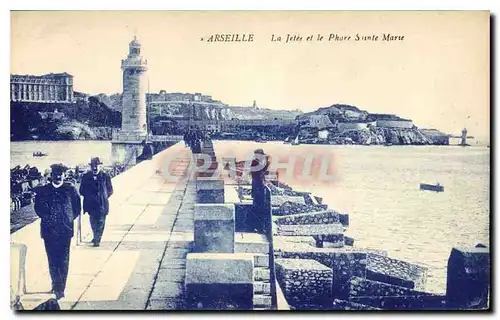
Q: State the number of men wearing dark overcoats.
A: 2